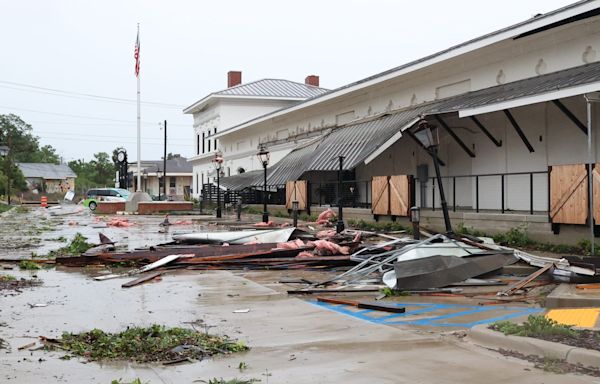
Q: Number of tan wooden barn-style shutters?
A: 6